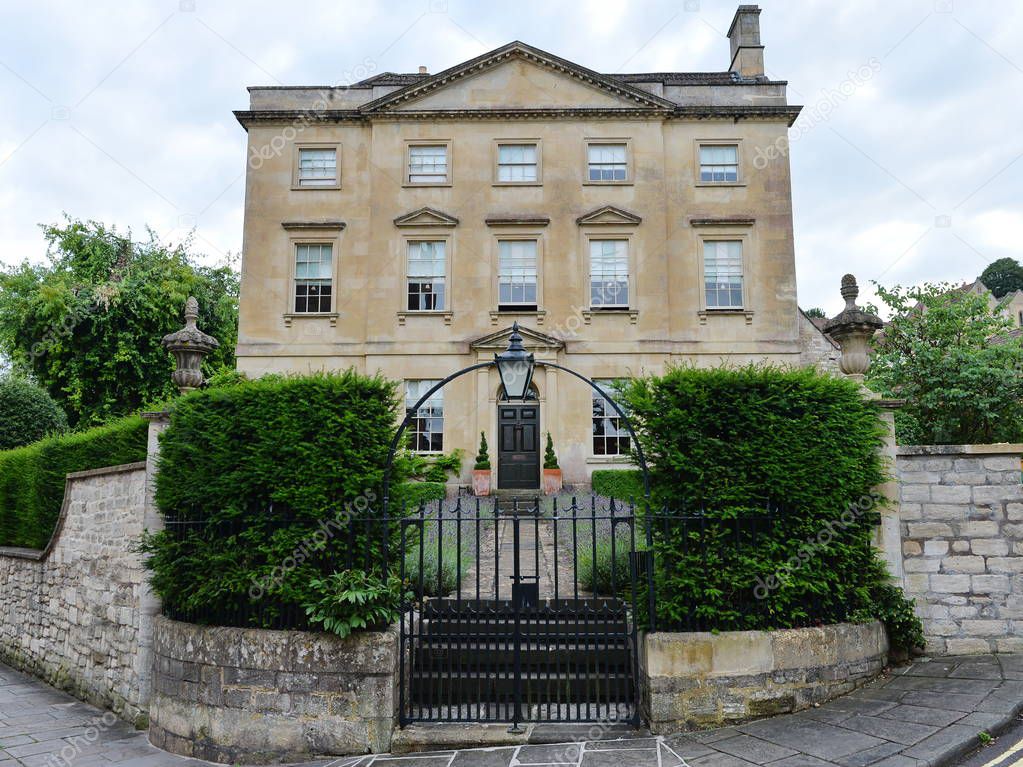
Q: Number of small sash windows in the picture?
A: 5